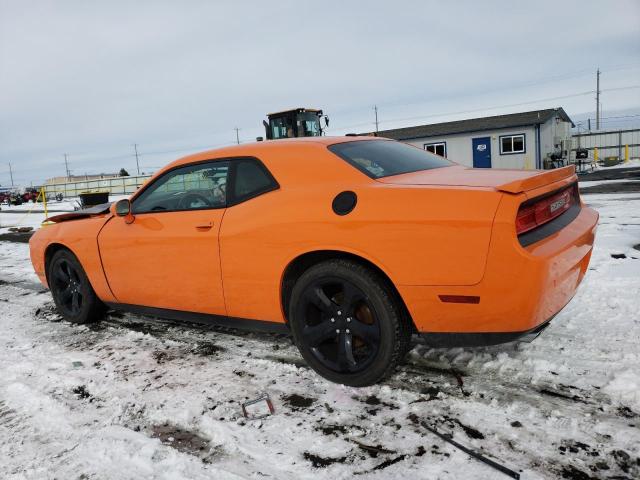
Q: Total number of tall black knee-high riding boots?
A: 0